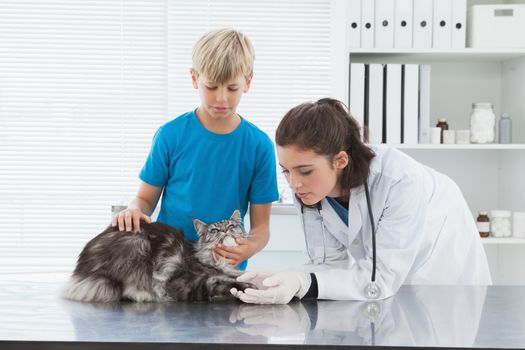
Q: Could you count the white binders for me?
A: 12